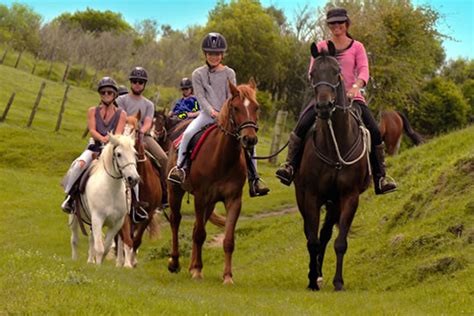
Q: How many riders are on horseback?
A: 5